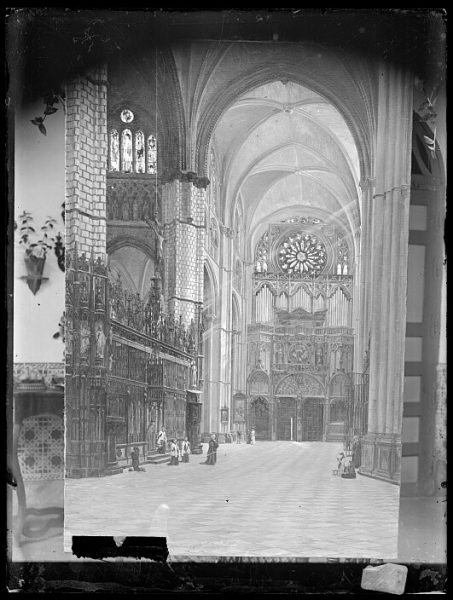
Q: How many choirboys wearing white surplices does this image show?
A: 3